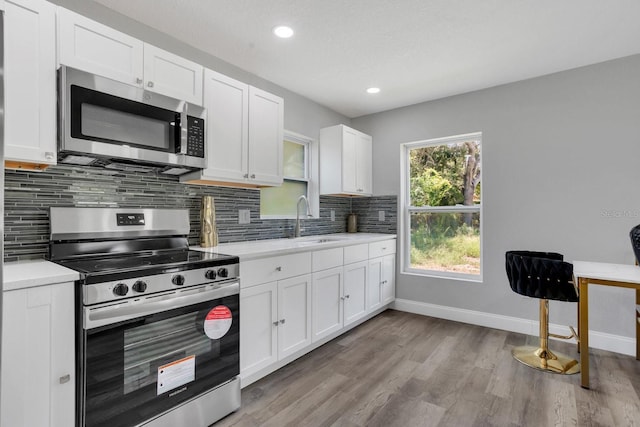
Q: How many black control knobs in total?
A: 5